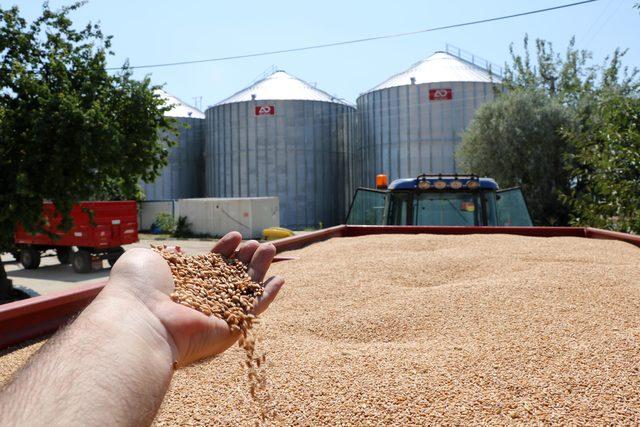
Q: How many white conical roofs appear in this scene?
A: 3